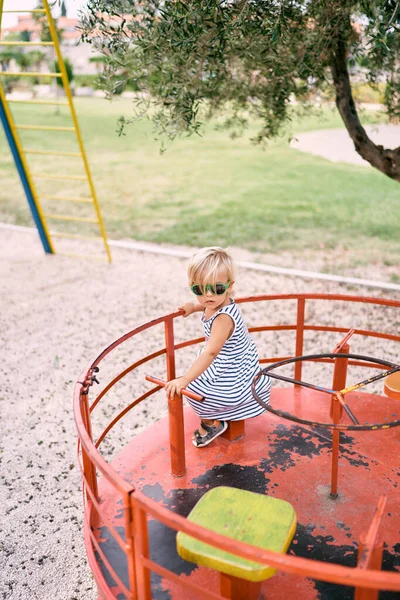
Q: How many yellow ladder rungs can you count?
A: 11